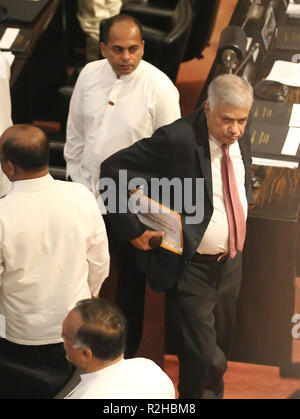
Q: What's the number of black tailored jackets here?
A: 1